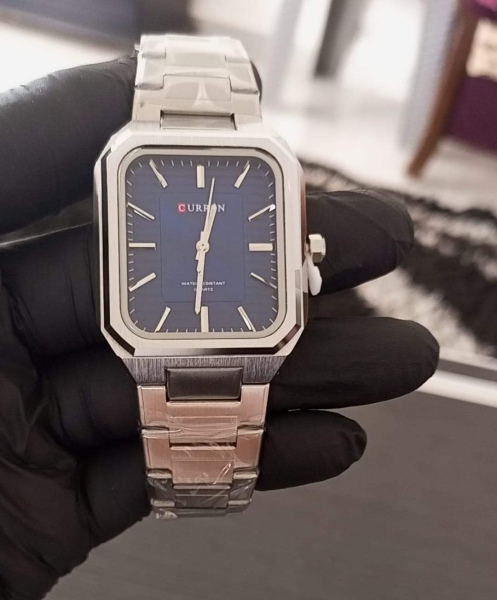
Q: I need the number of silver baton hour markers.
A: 12